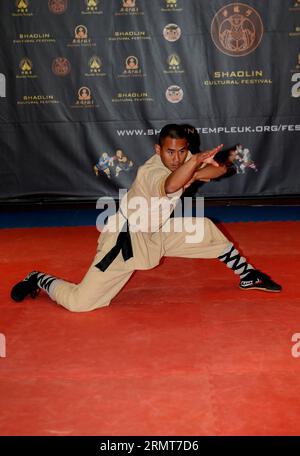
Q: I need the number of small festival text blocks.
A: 4